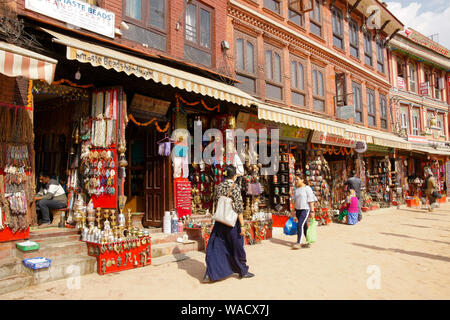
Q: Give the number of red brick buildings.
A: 2